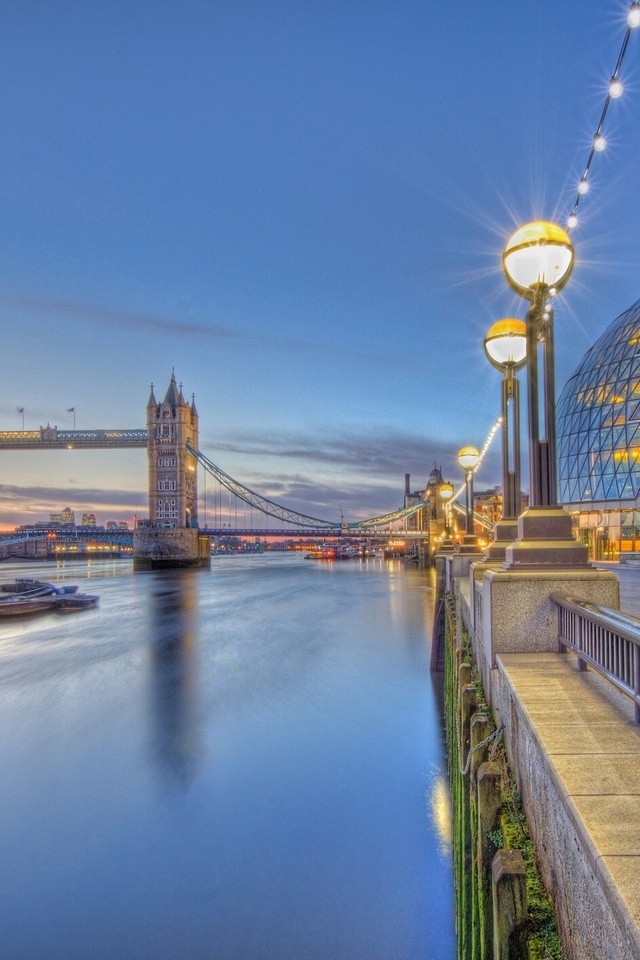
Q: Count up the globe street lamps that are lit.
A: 4